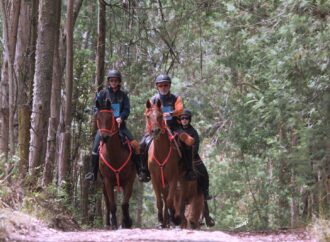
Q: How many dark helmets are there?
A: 3